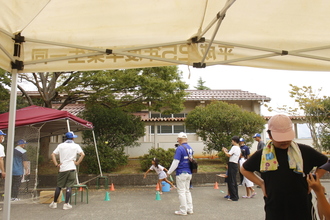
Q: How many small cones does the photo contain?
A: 7